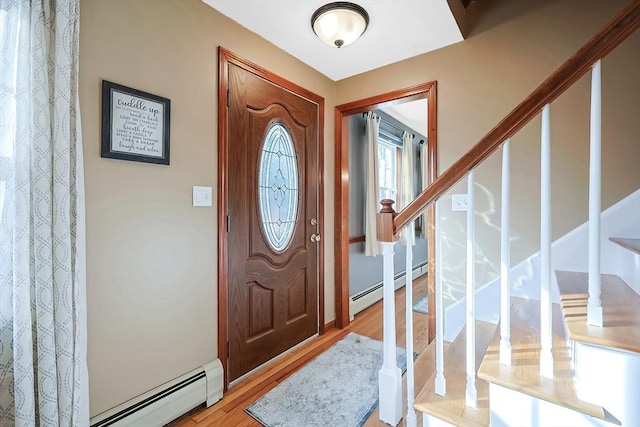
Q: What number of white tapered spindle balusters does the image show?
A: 6